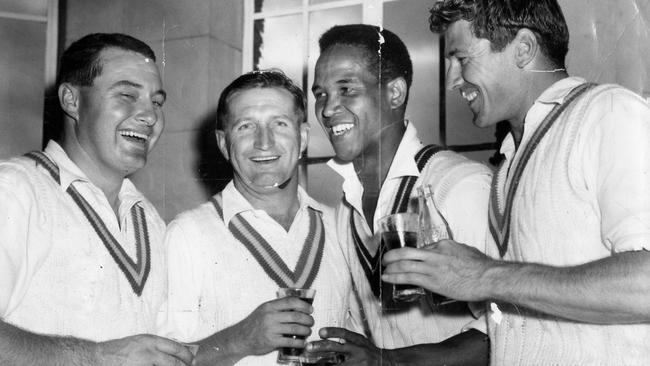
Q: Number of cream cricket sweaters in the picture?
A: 4